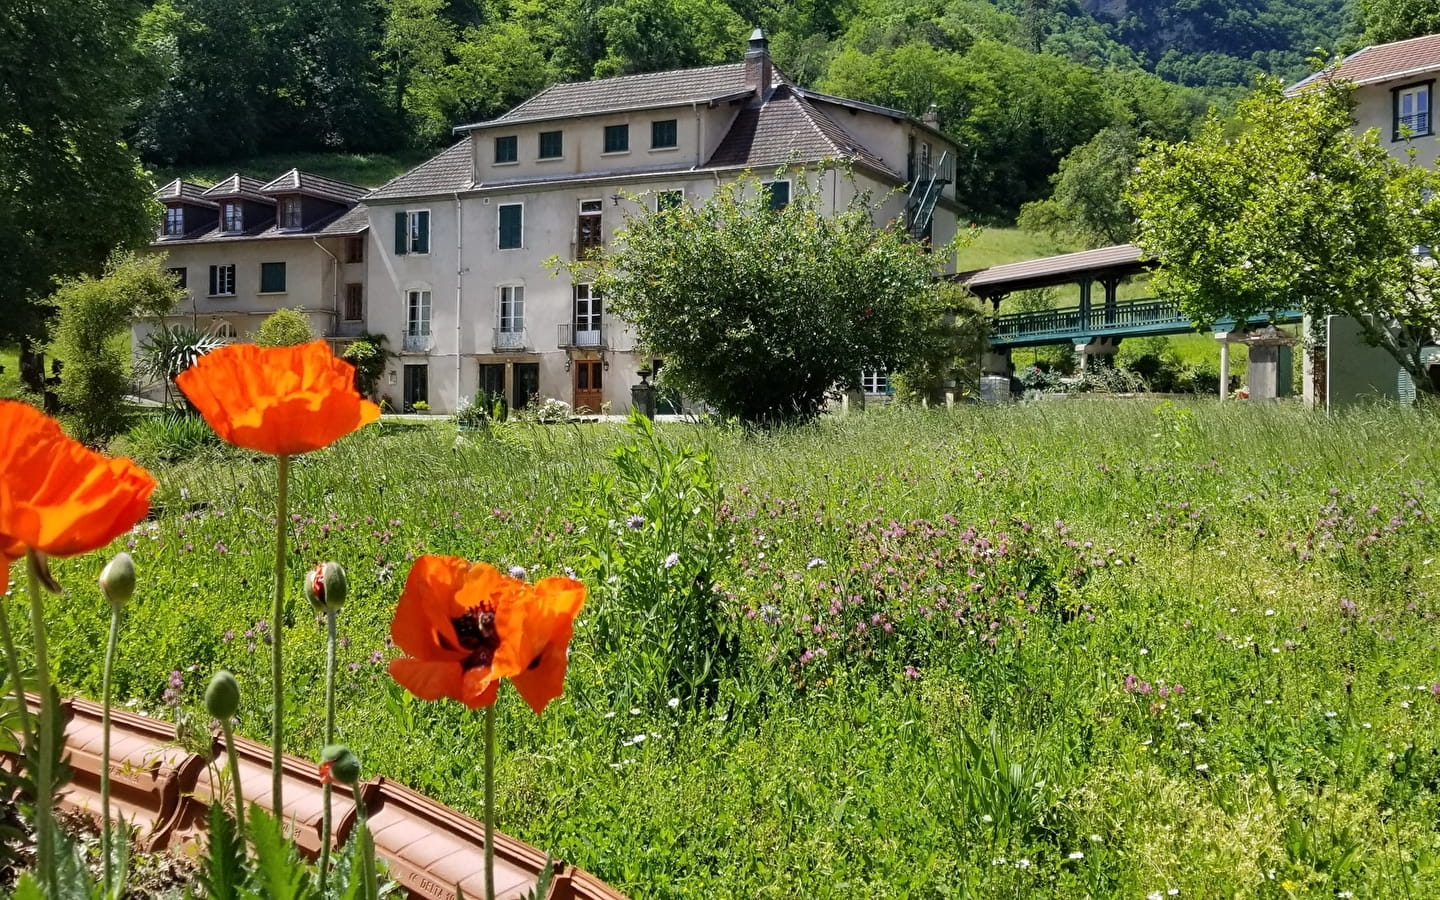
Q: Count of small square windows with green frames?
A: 4